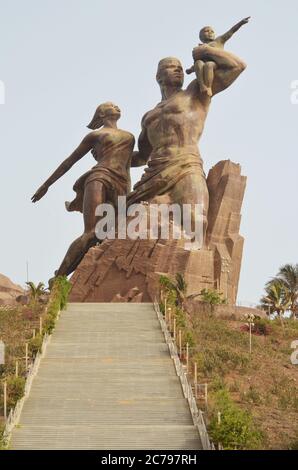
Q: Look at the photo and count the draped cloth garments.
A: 2